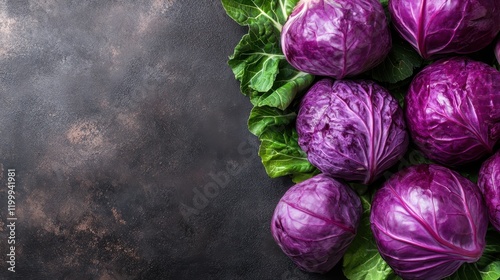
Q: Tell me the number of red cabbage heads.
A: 7